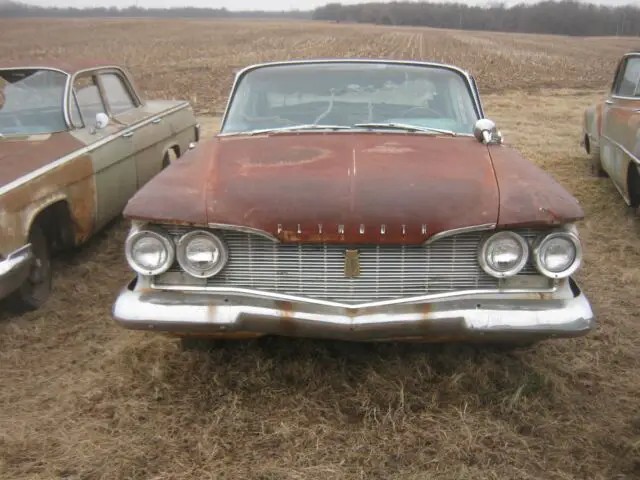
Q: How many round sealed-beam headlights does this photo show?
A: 4